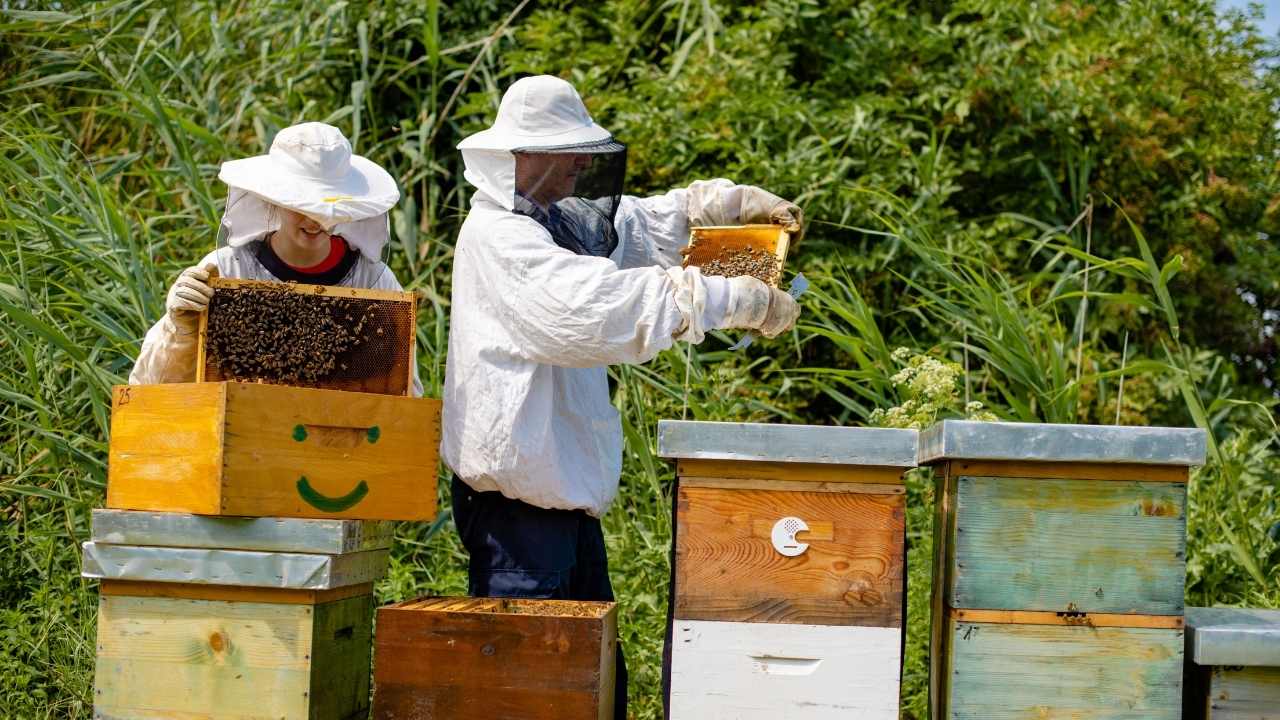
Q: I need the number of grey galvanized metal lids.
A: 5